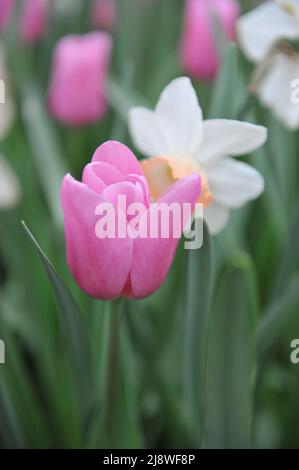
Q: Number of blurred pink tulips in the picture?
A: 5